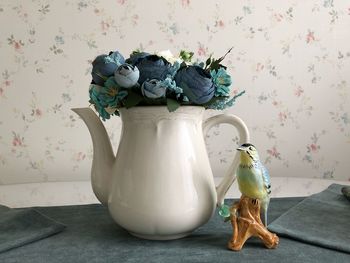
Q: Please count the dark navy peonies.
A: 3